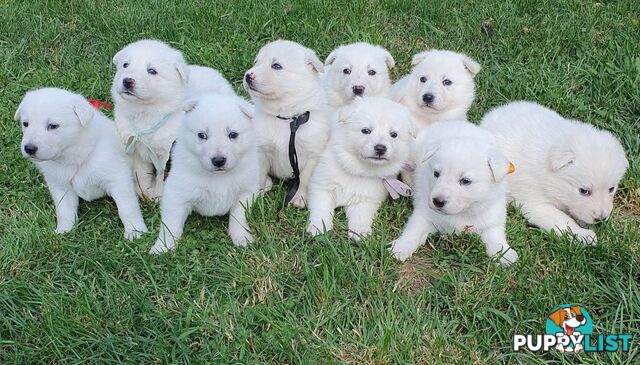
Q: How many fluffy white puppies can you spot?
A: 9